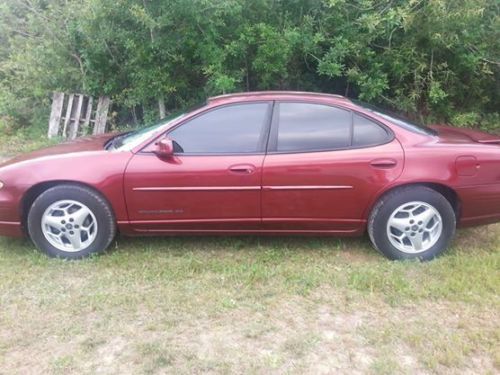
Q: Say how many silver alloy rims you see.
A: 2